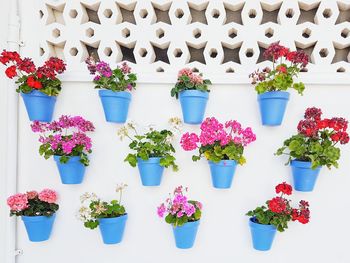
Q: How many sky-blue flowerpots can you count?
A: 12